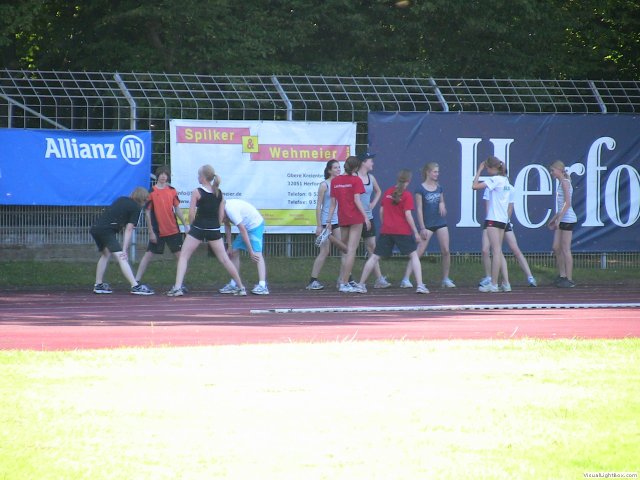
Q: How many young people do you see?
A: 12